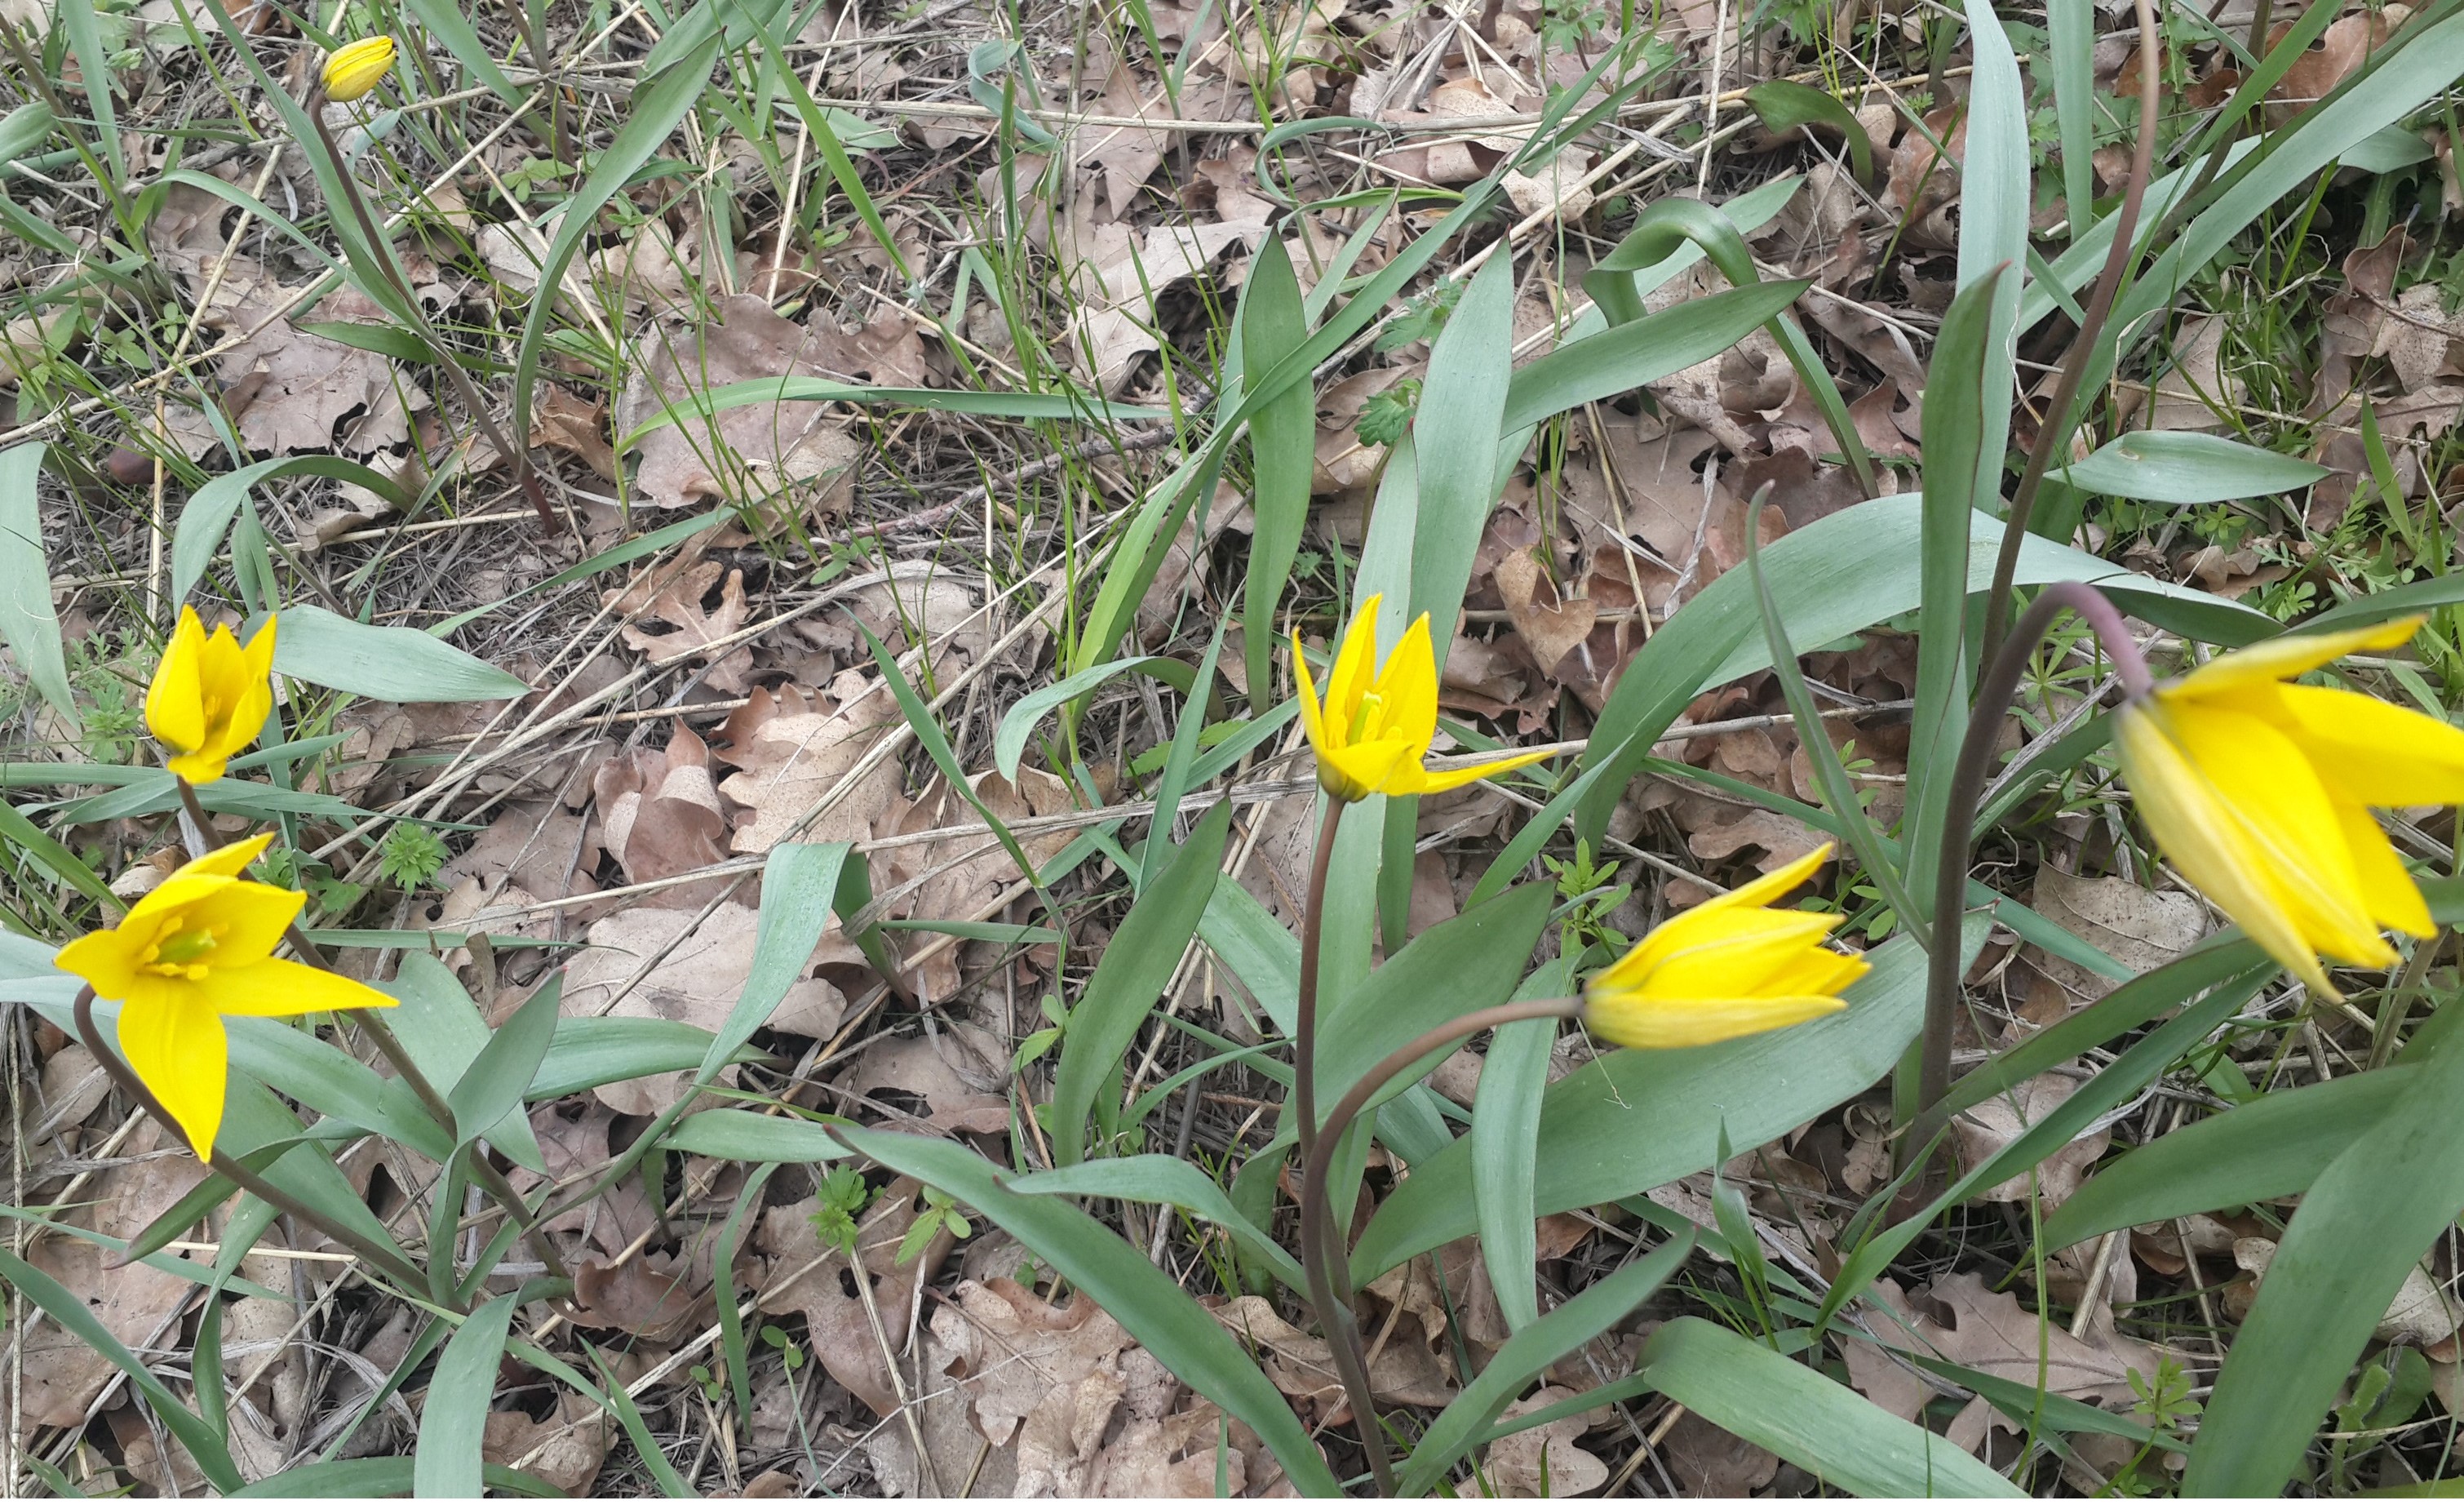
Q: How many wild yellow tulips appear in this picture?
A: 6